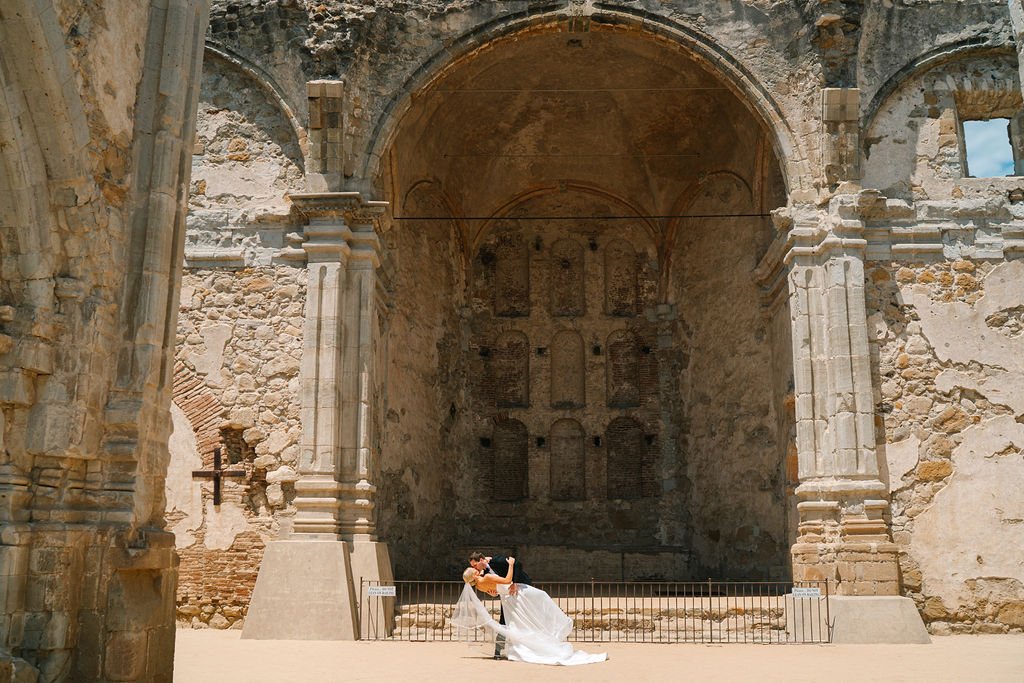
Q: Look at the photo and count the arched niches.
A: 9